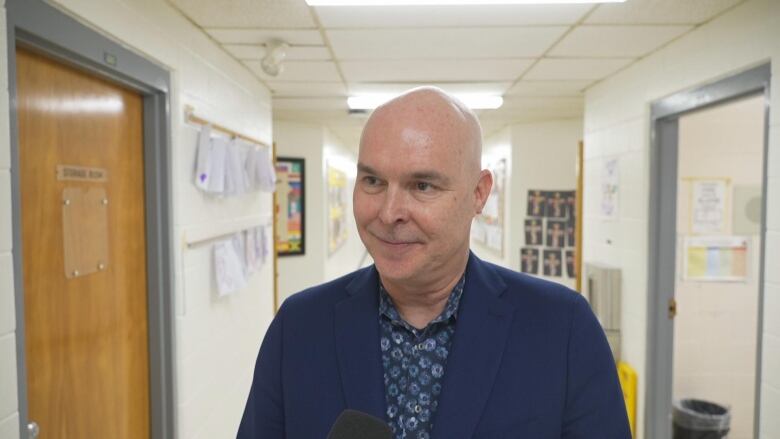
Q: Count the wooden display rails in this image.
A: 2